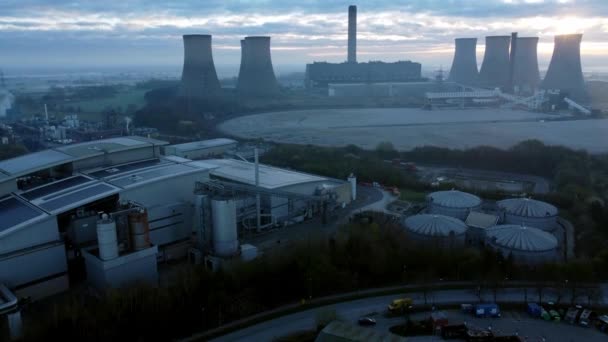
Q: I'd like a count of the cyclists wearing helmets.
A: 0